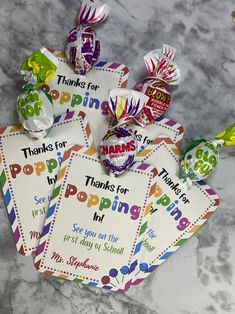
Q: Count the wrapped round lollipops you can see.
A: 5